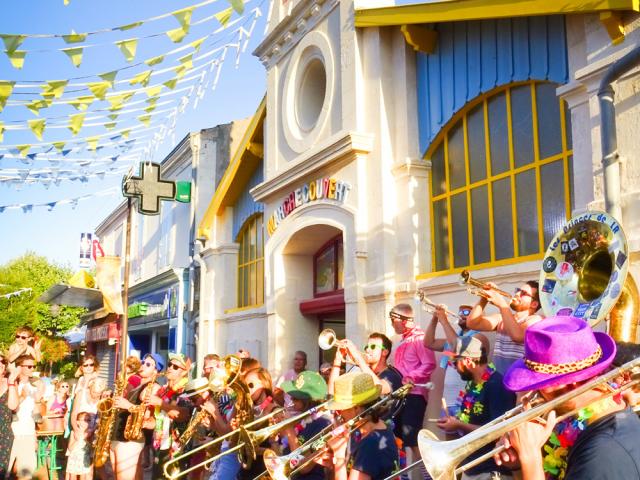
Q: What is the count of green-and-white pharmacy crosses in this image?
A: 1